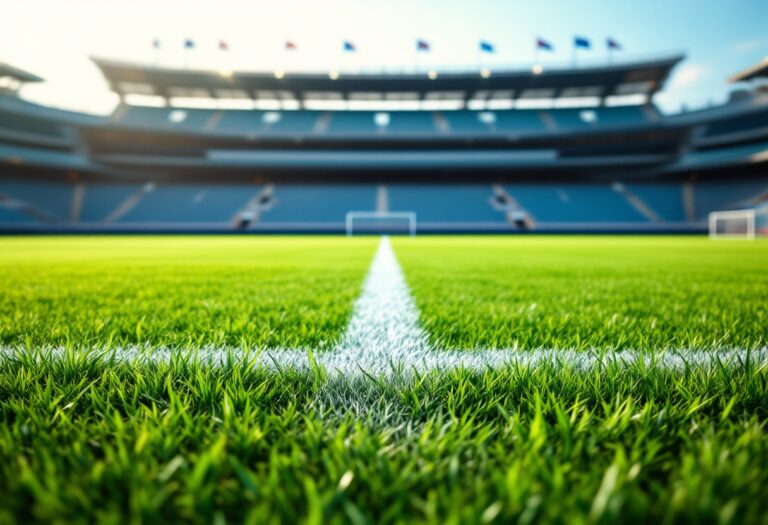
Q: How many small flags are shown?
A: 10